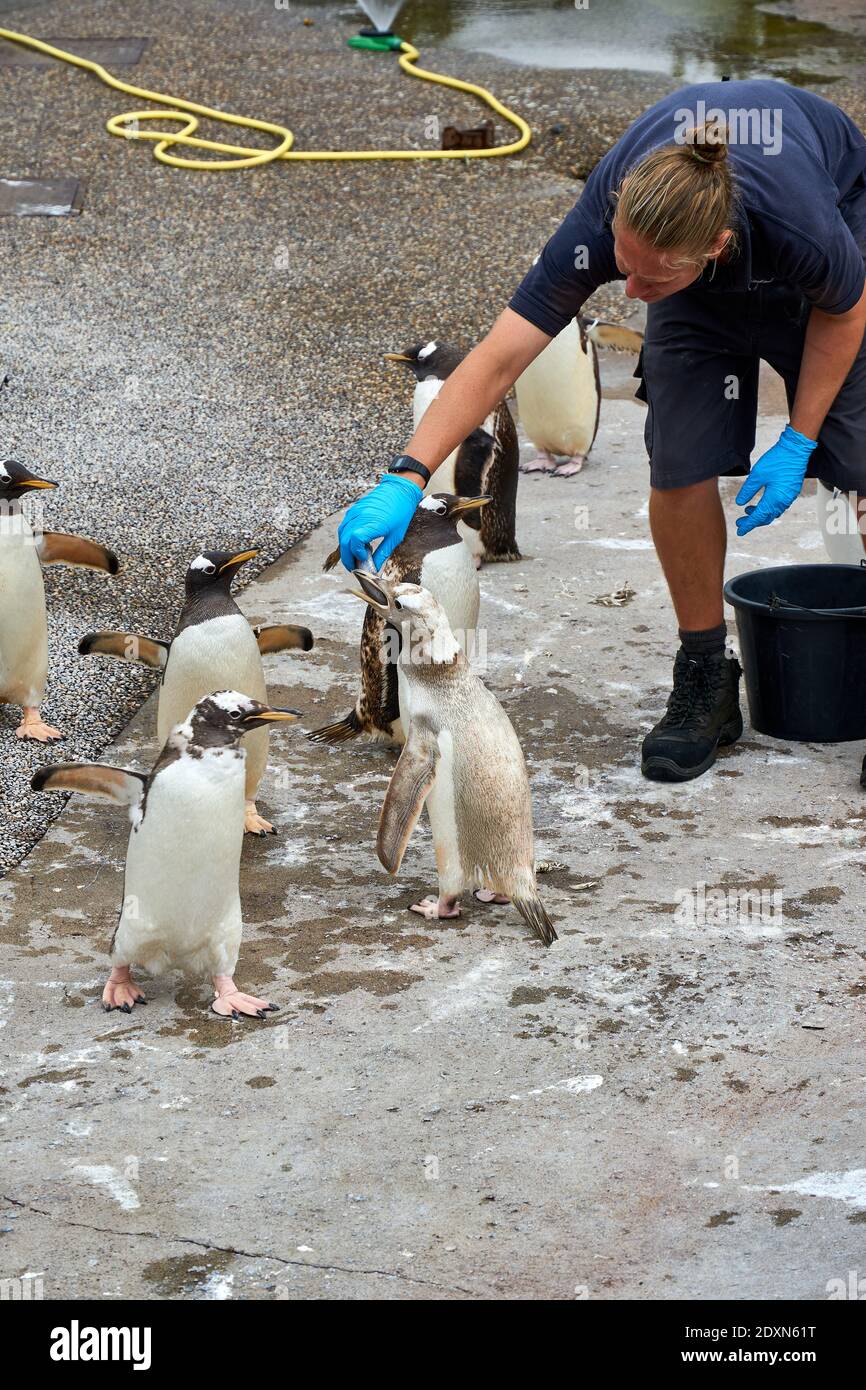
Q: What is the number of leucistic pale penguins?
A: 1